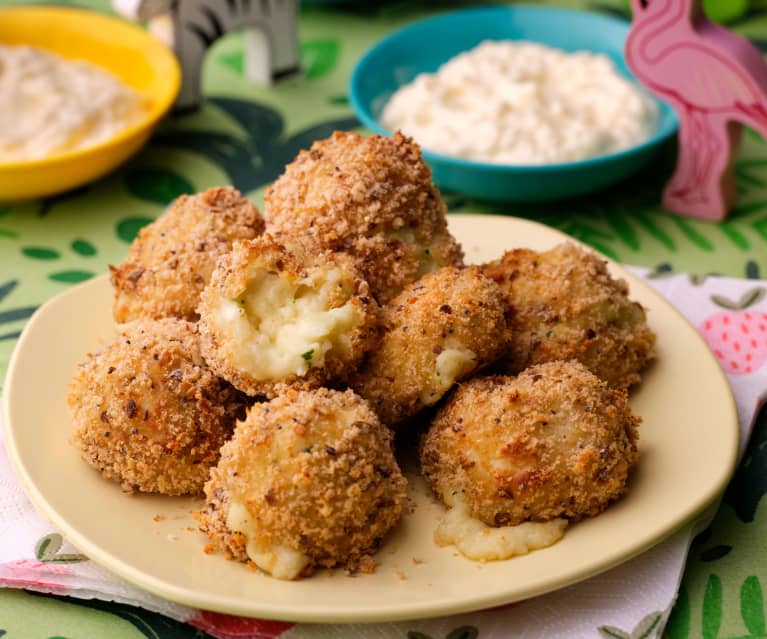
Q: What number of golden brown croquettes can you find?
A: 8